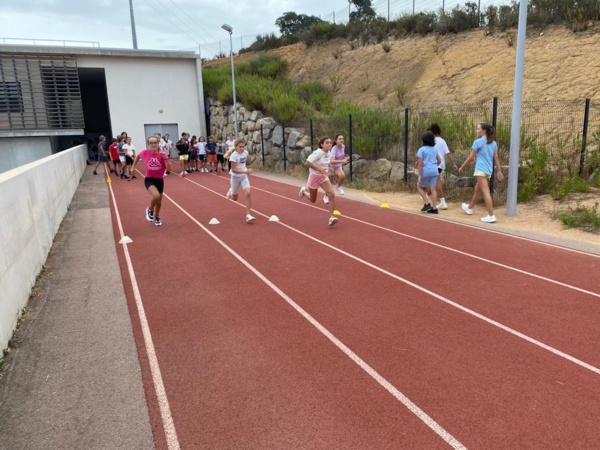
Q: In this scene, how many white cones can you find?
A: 3